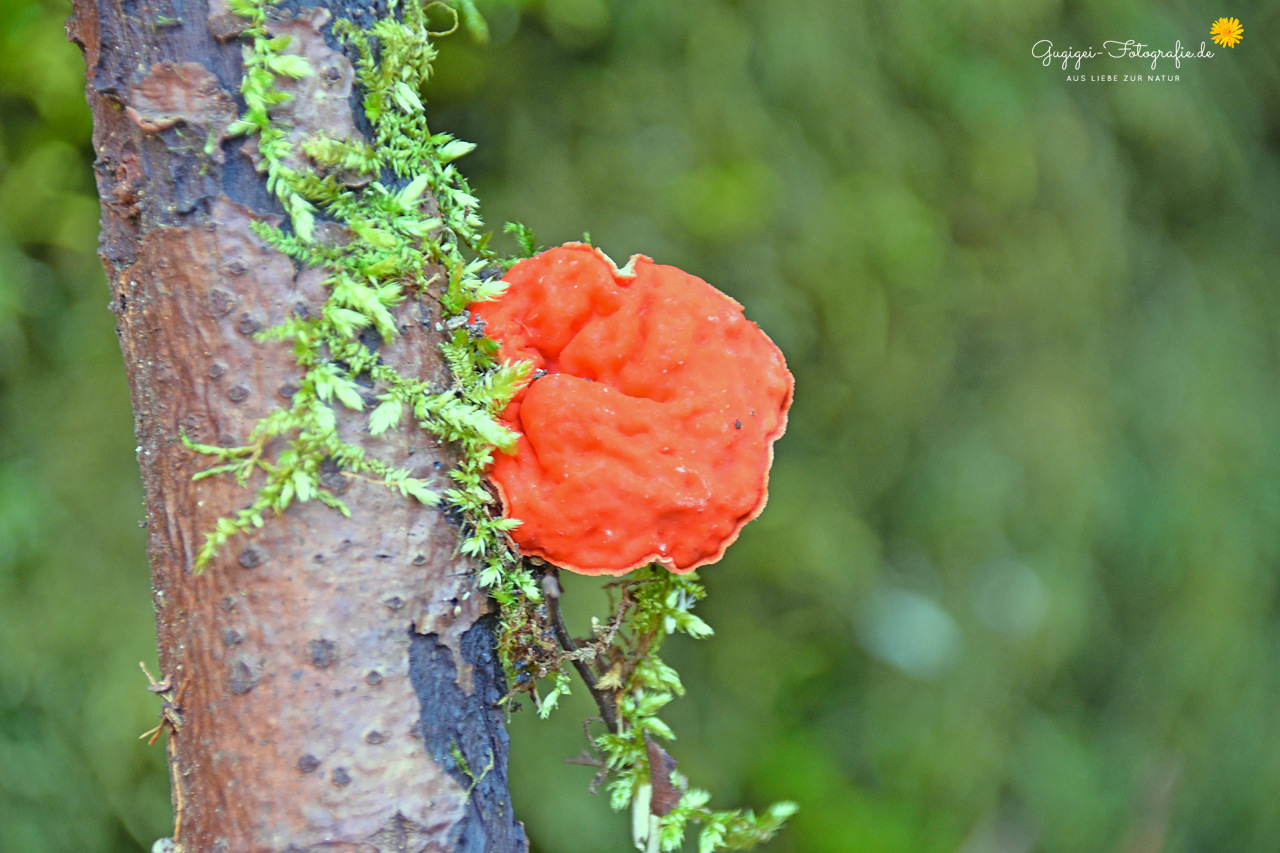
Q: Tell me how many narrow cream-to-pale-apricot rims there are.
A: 1